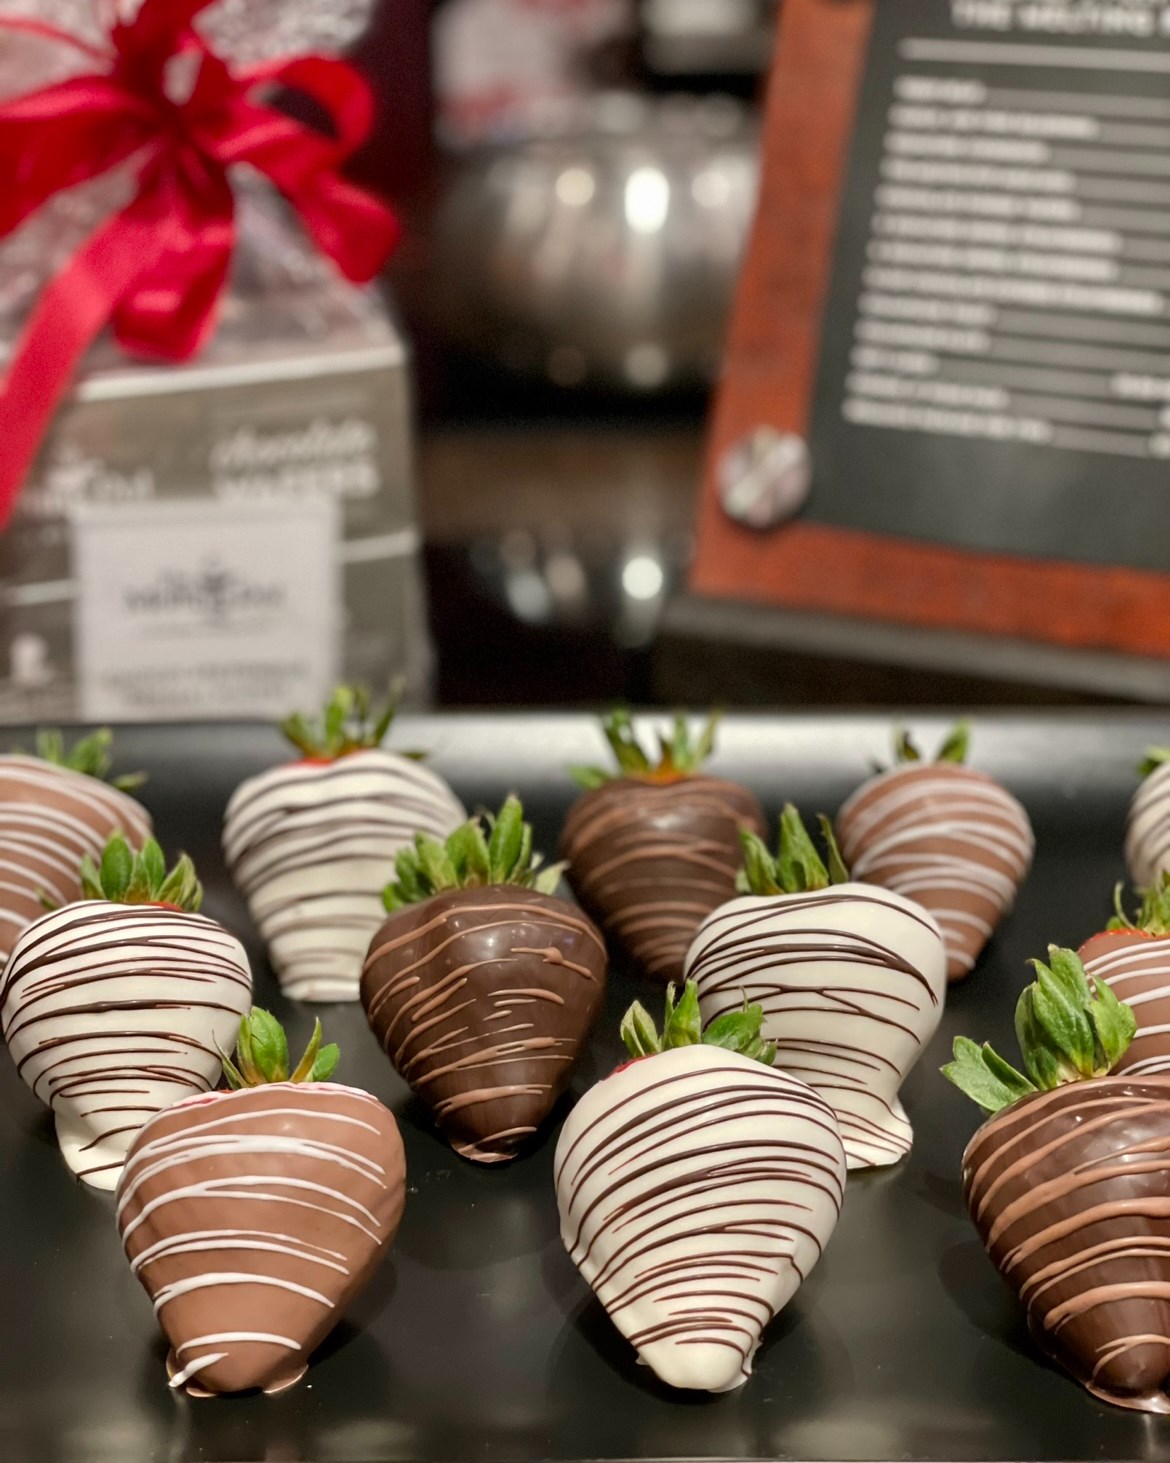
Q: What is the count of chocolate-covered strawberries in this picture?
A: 12